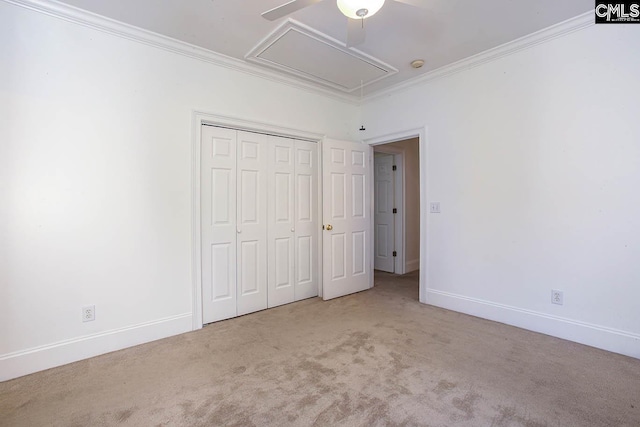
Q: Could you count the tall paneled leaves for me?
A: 6